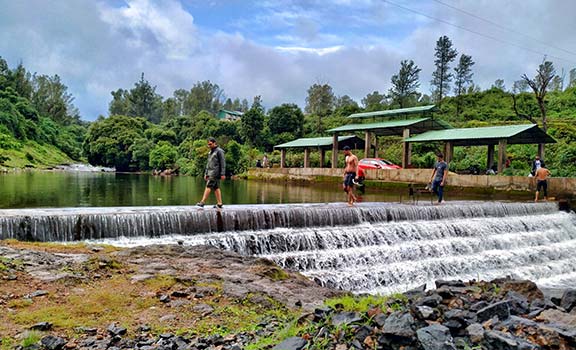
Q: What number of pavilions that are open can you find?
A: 3